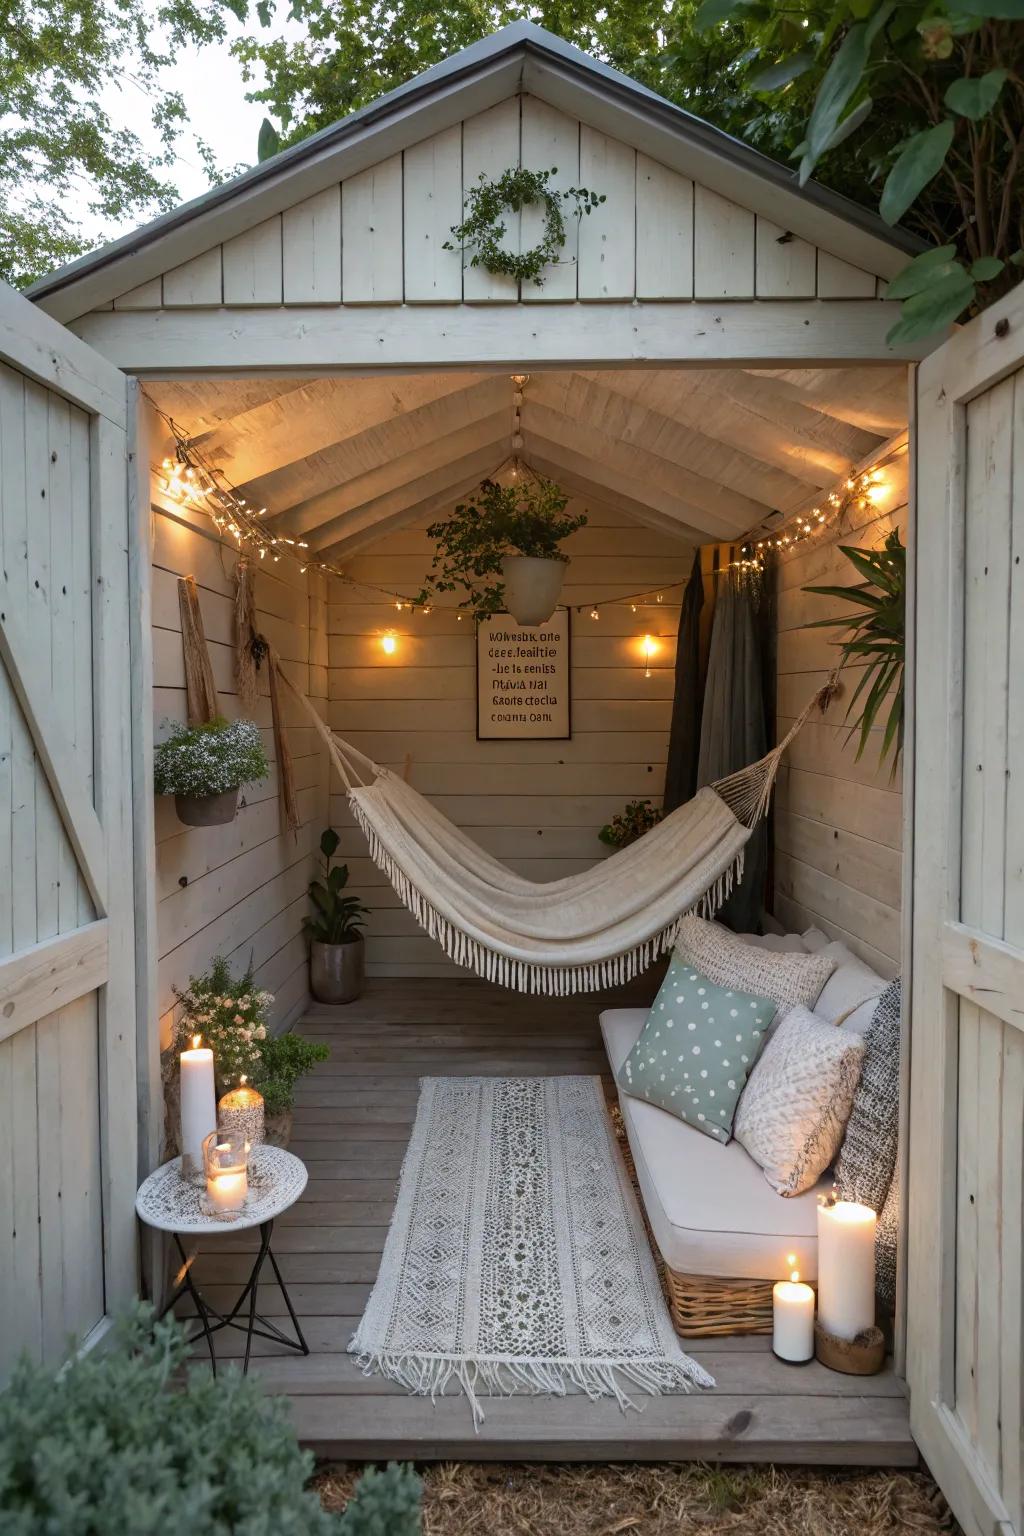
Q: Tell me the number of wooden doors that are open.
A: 2